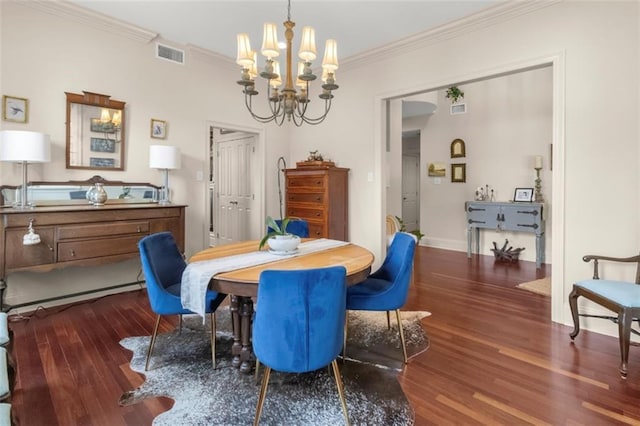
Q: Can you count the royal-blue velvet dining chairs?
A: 4